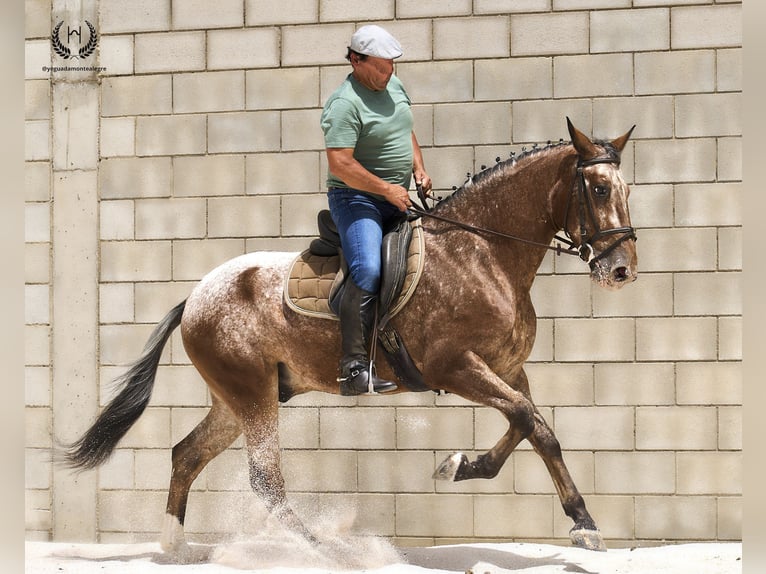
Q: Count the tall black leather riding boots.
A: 1